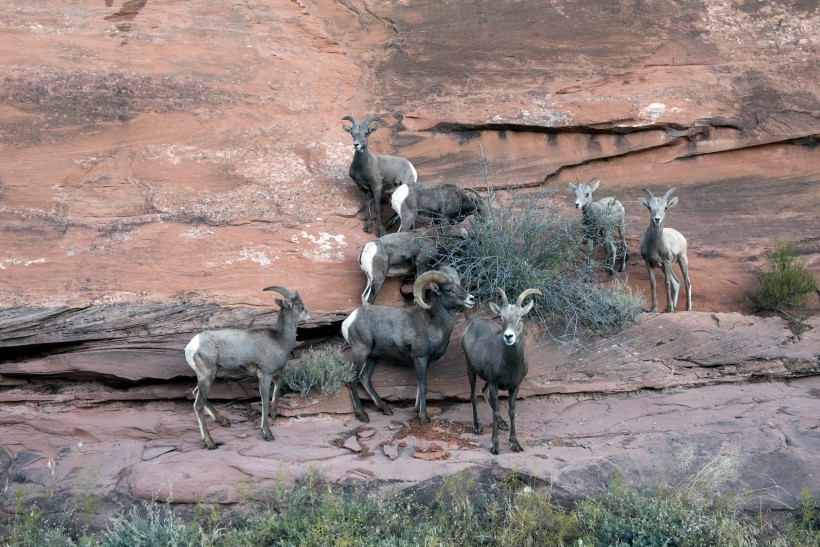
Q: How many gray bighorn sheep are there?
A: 8